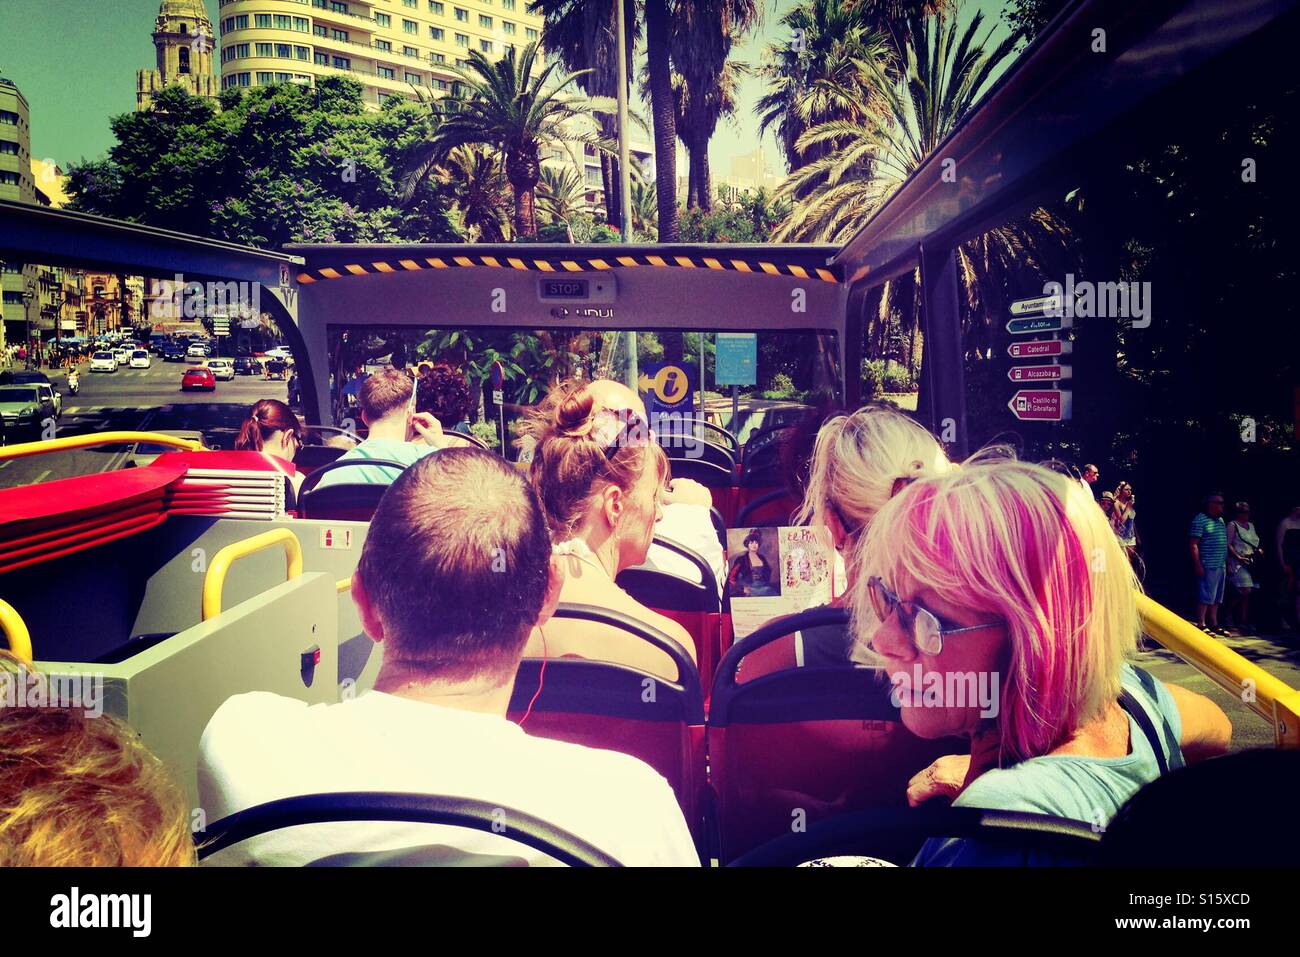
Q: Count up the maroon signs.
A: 3